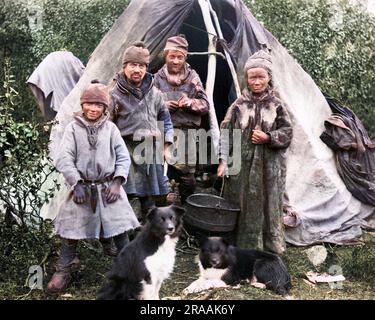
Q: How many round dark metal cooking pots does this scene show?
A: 1